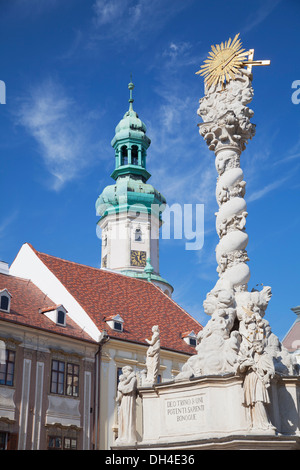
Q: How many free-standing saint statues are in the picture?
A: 3